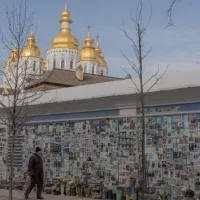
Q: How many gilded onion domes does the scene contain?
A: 5